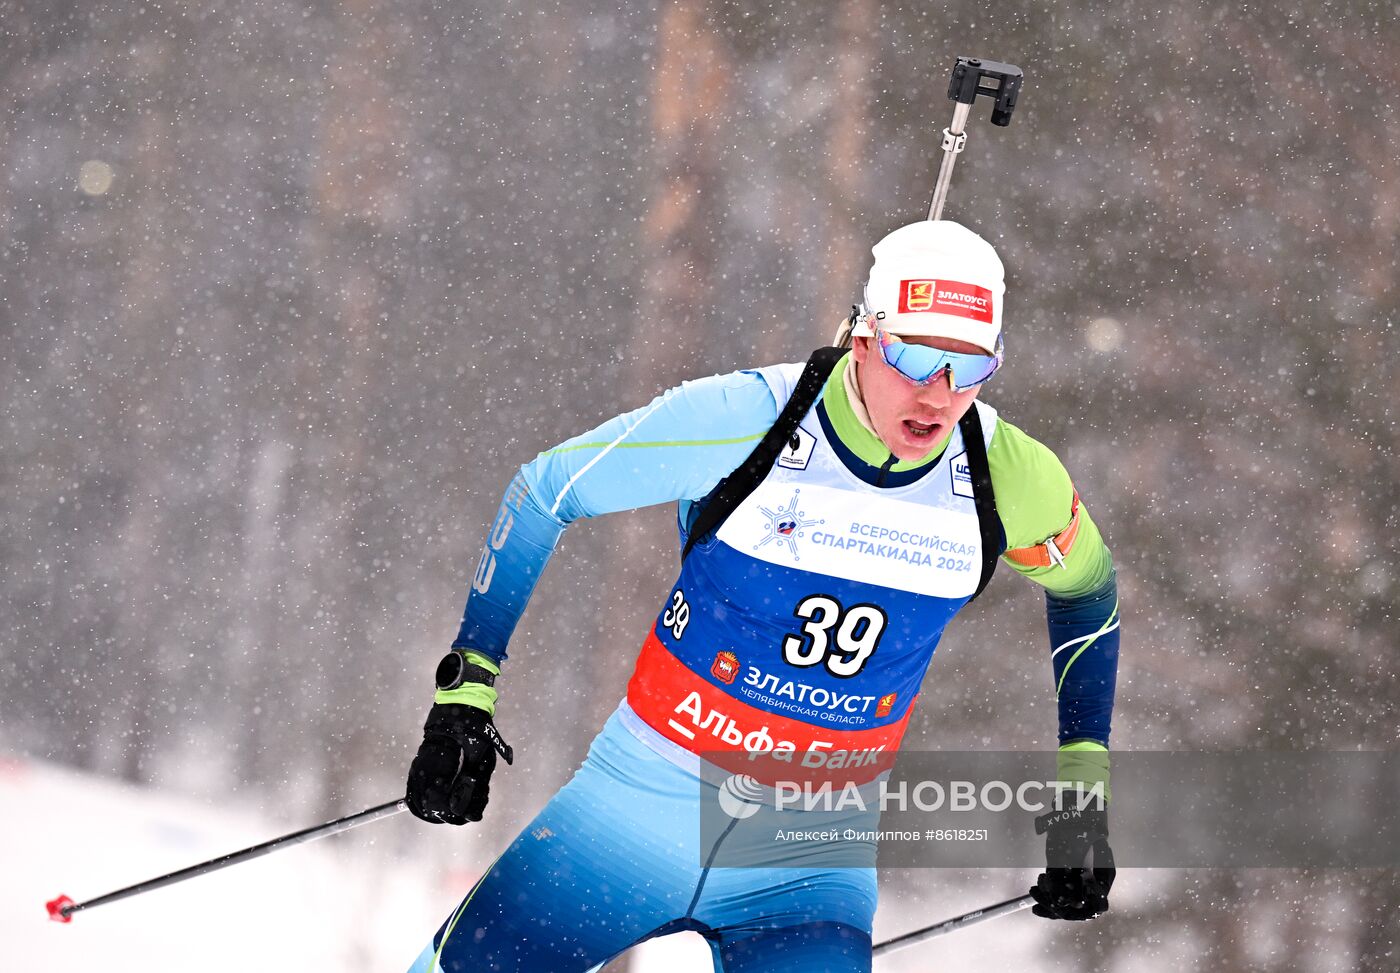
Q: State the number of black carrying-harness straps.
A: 2